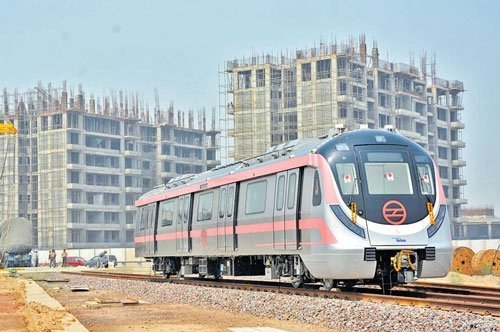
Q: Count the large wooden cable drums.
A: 2